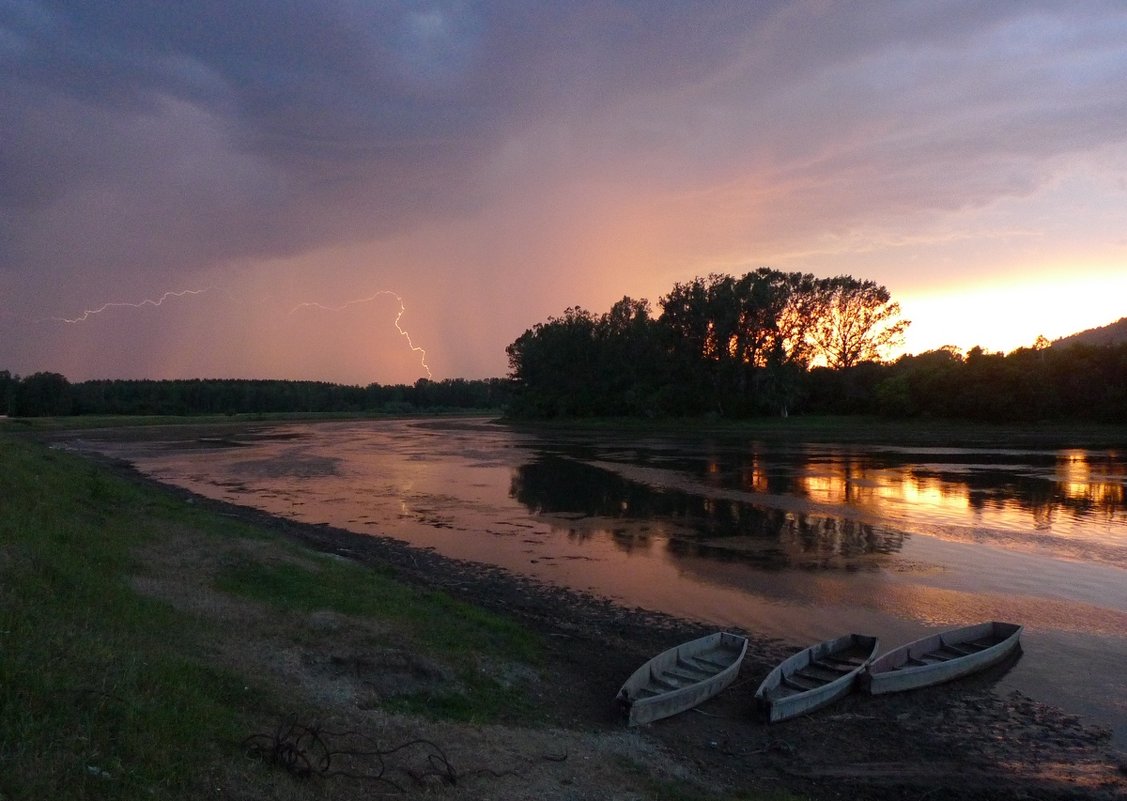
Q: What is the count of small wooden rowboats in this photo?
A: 3